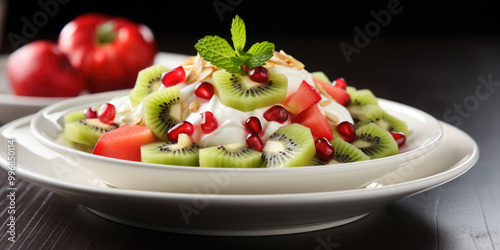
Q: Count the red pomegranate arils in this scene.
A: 14